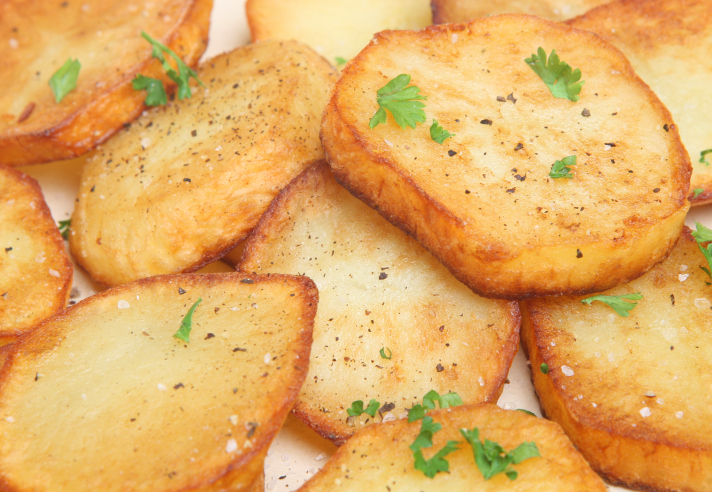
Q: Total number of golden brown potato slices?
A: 11